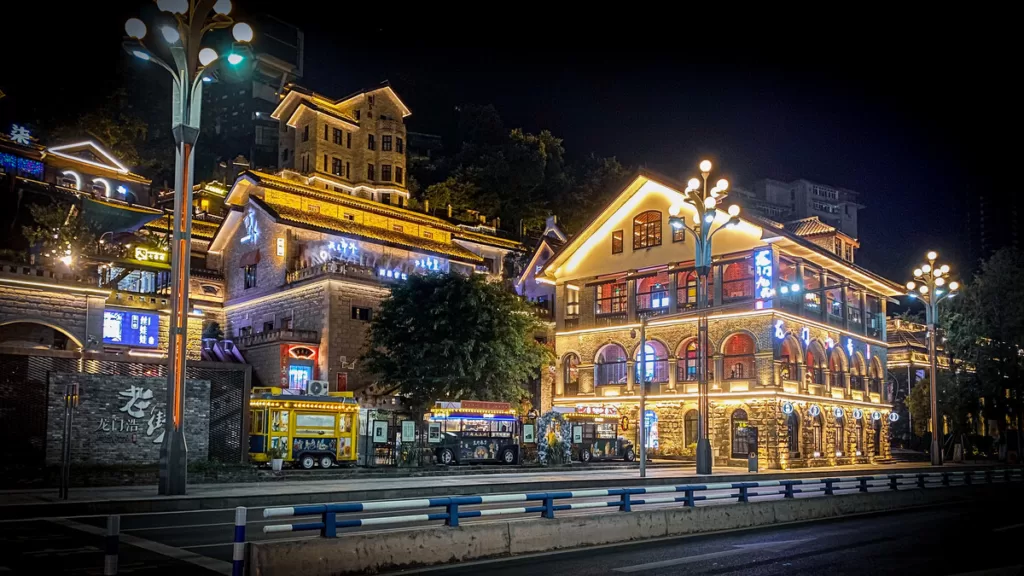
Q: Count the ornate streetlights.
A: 3